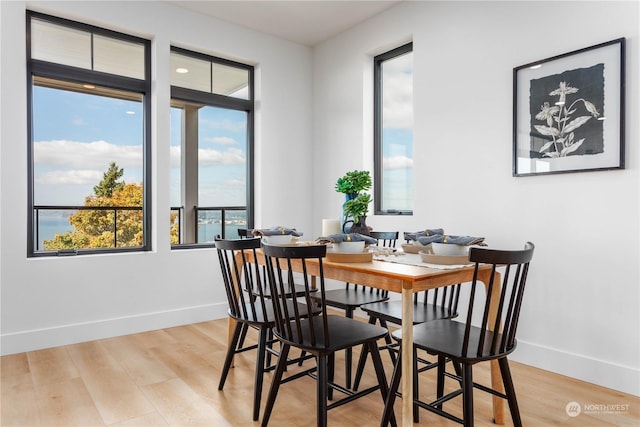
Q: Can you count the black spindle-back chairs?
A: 6